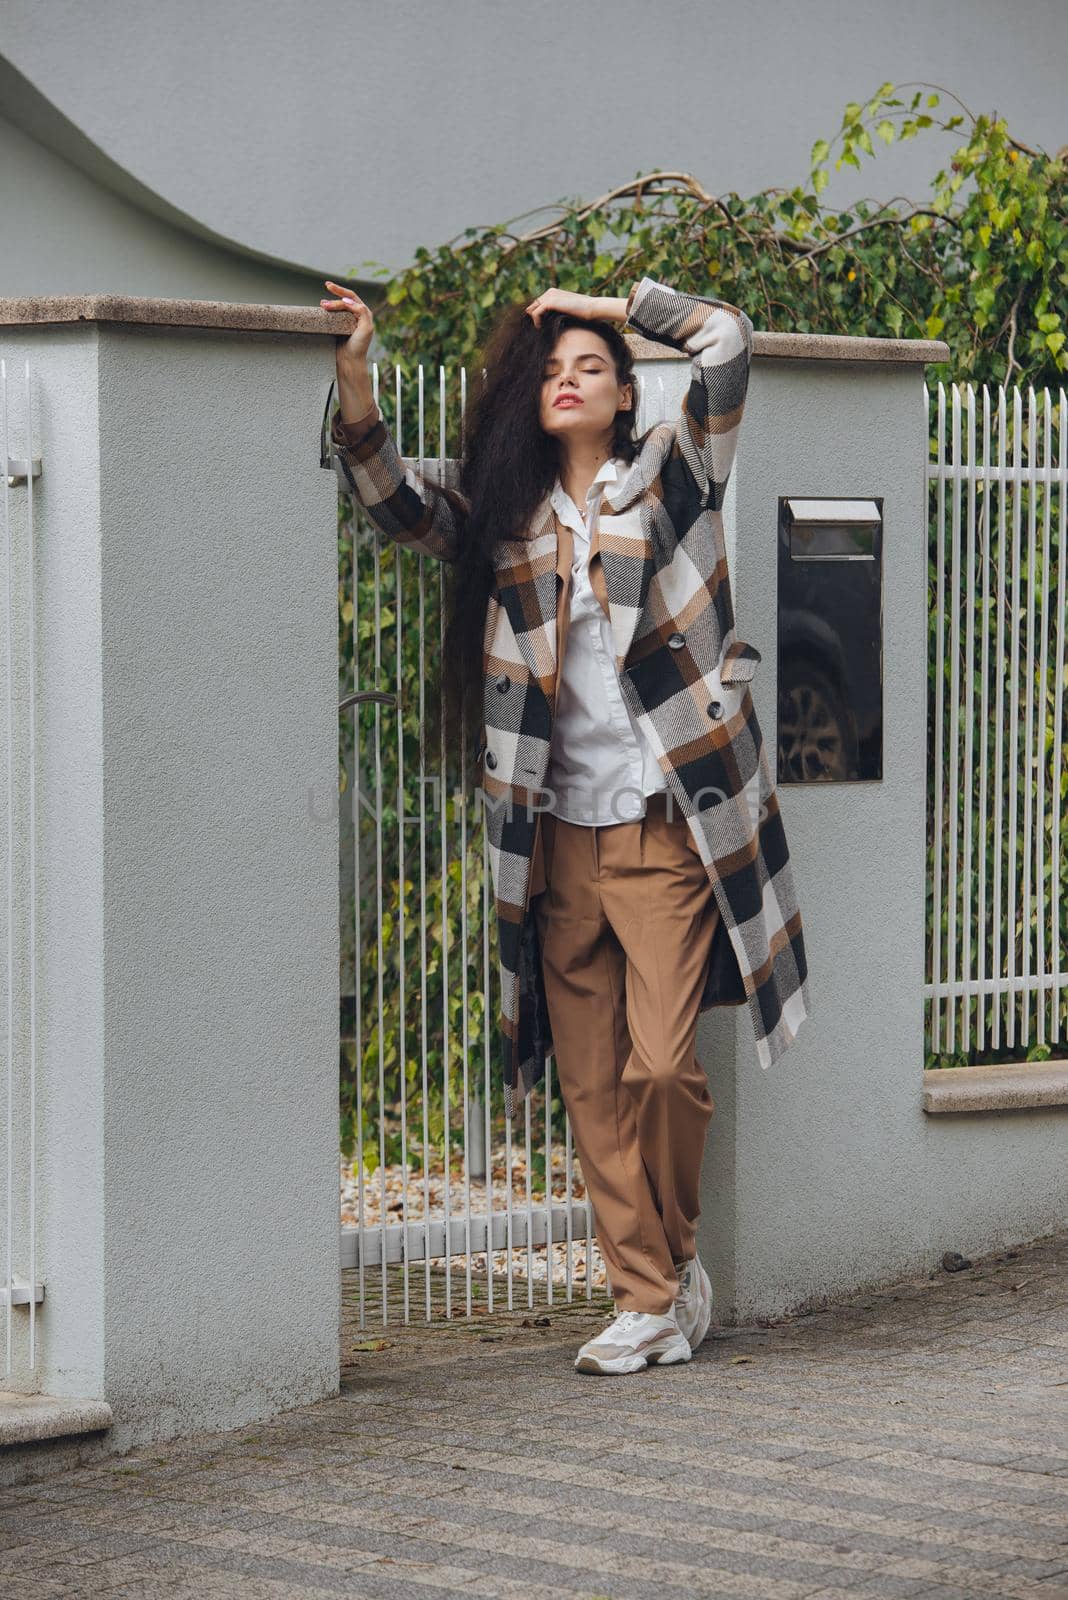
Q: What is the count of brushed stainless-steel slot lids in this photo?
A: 1